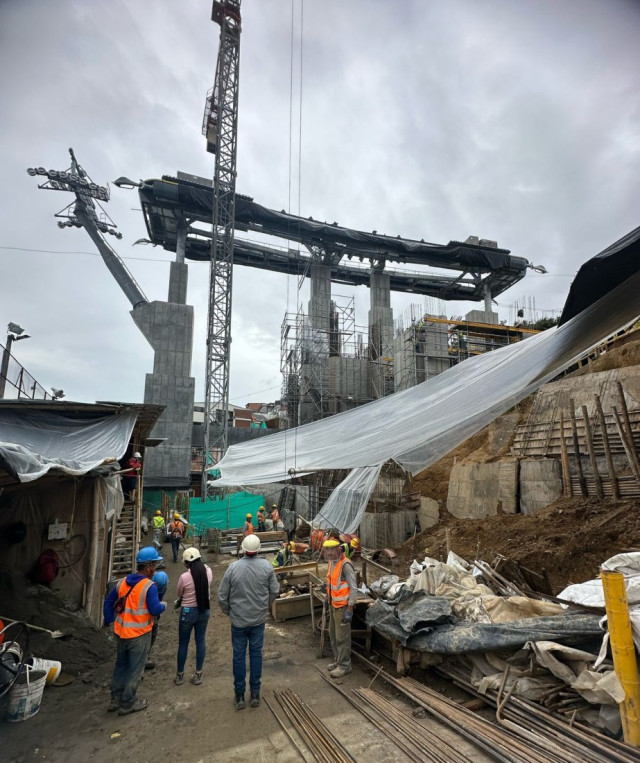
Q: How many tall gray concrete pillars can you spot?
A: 3